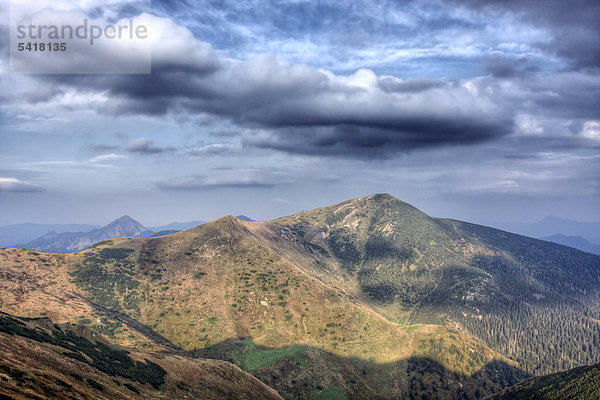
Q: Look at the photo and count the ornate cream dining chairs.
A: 0